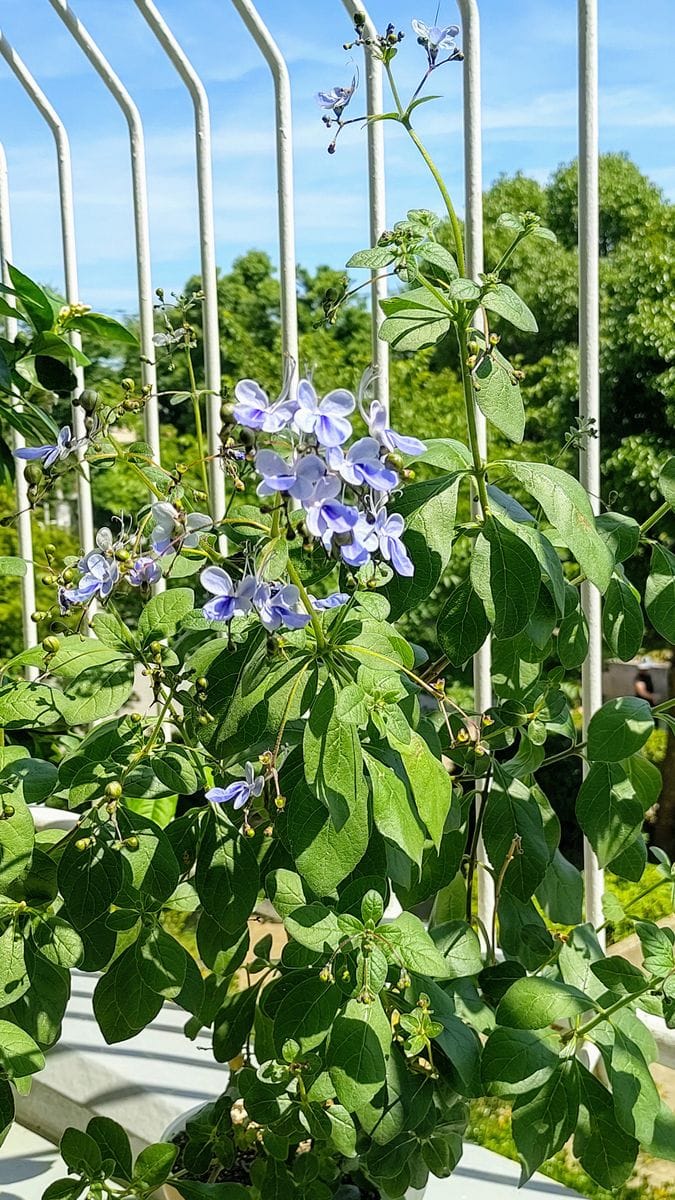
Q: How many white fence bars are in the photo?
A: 8